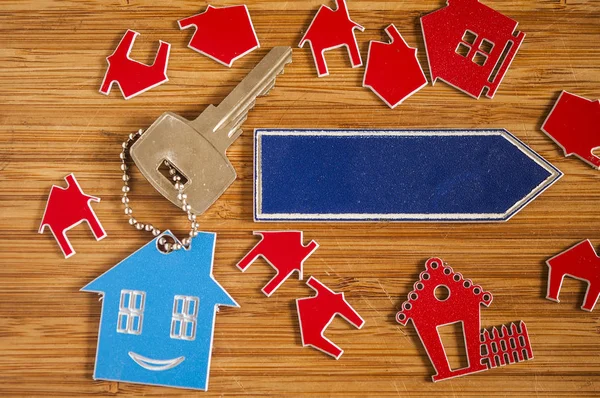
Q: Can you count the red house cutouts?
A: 11